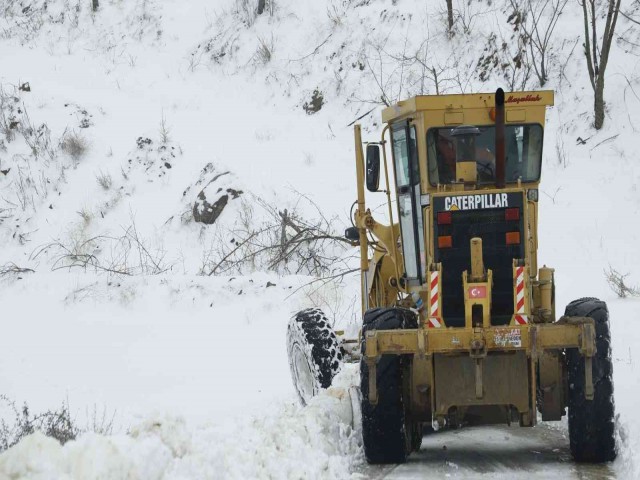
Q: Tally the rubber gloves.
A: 0